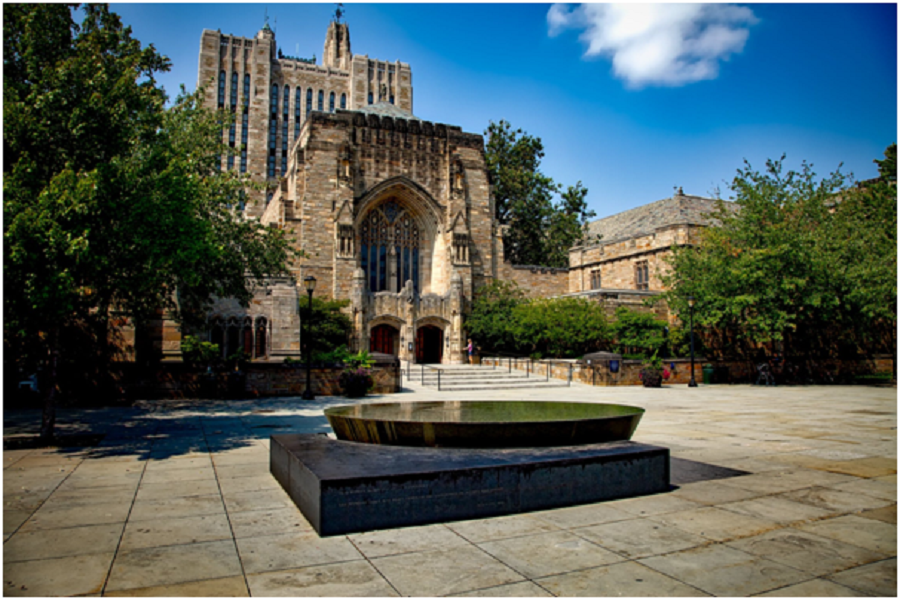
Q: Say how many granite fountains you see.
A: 1